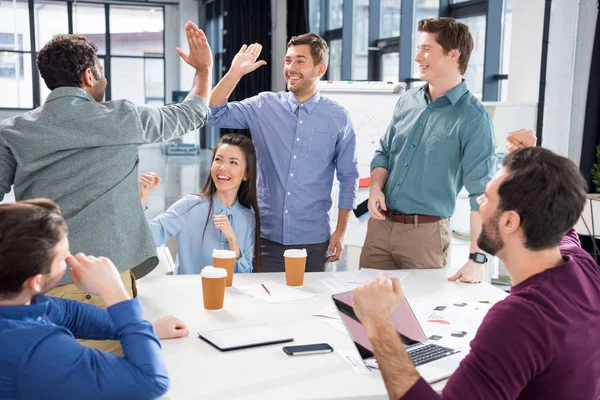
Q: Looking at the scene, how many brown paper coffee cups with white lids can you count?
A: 3